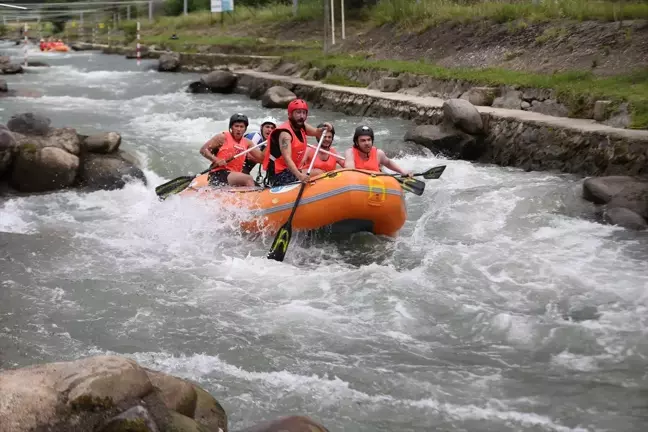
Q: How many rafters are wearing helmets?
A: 5